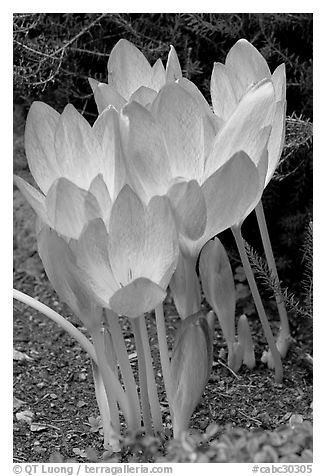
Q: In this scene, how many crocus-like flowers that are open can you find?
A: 5